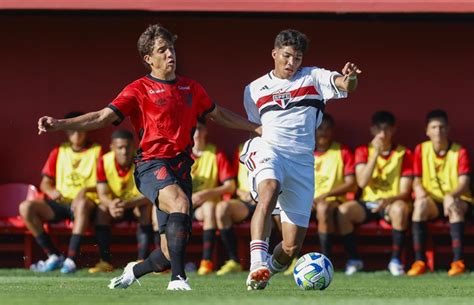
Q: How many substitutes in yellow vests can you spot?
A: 7